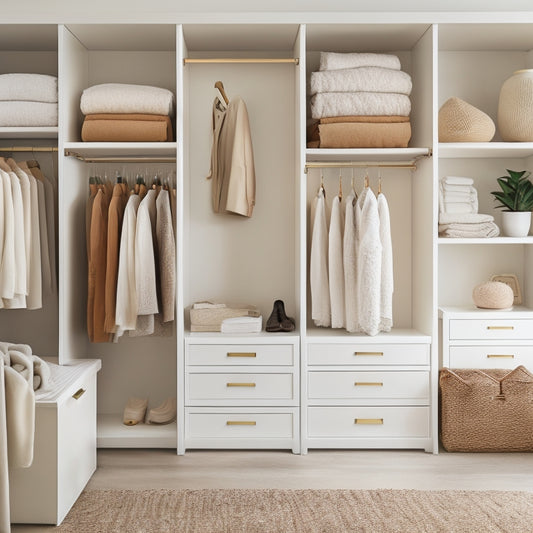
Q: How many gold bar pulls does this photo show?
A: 9